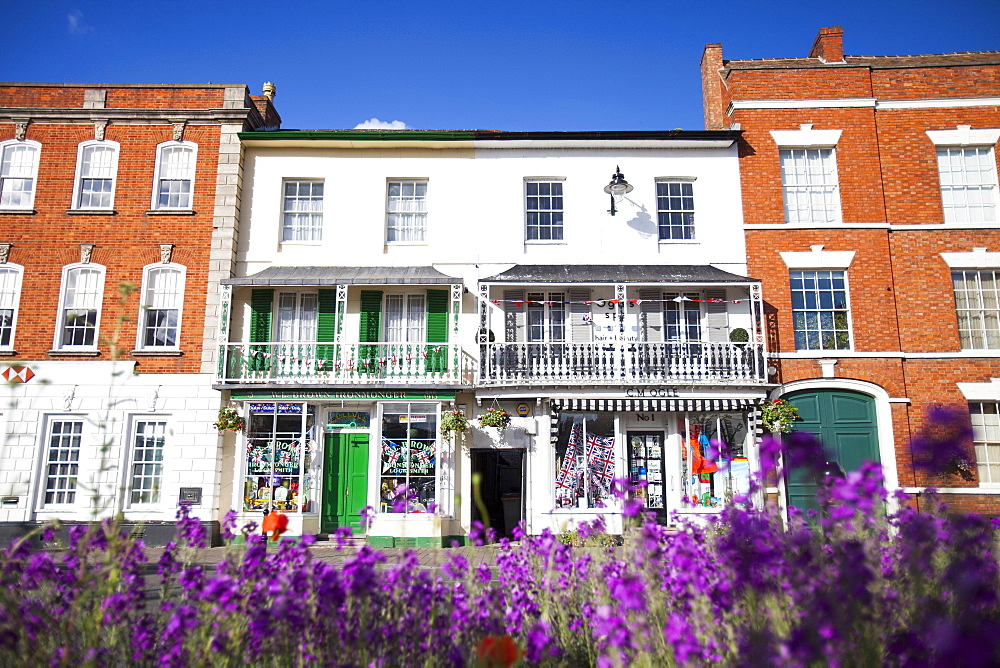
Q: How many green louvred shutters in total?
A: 4